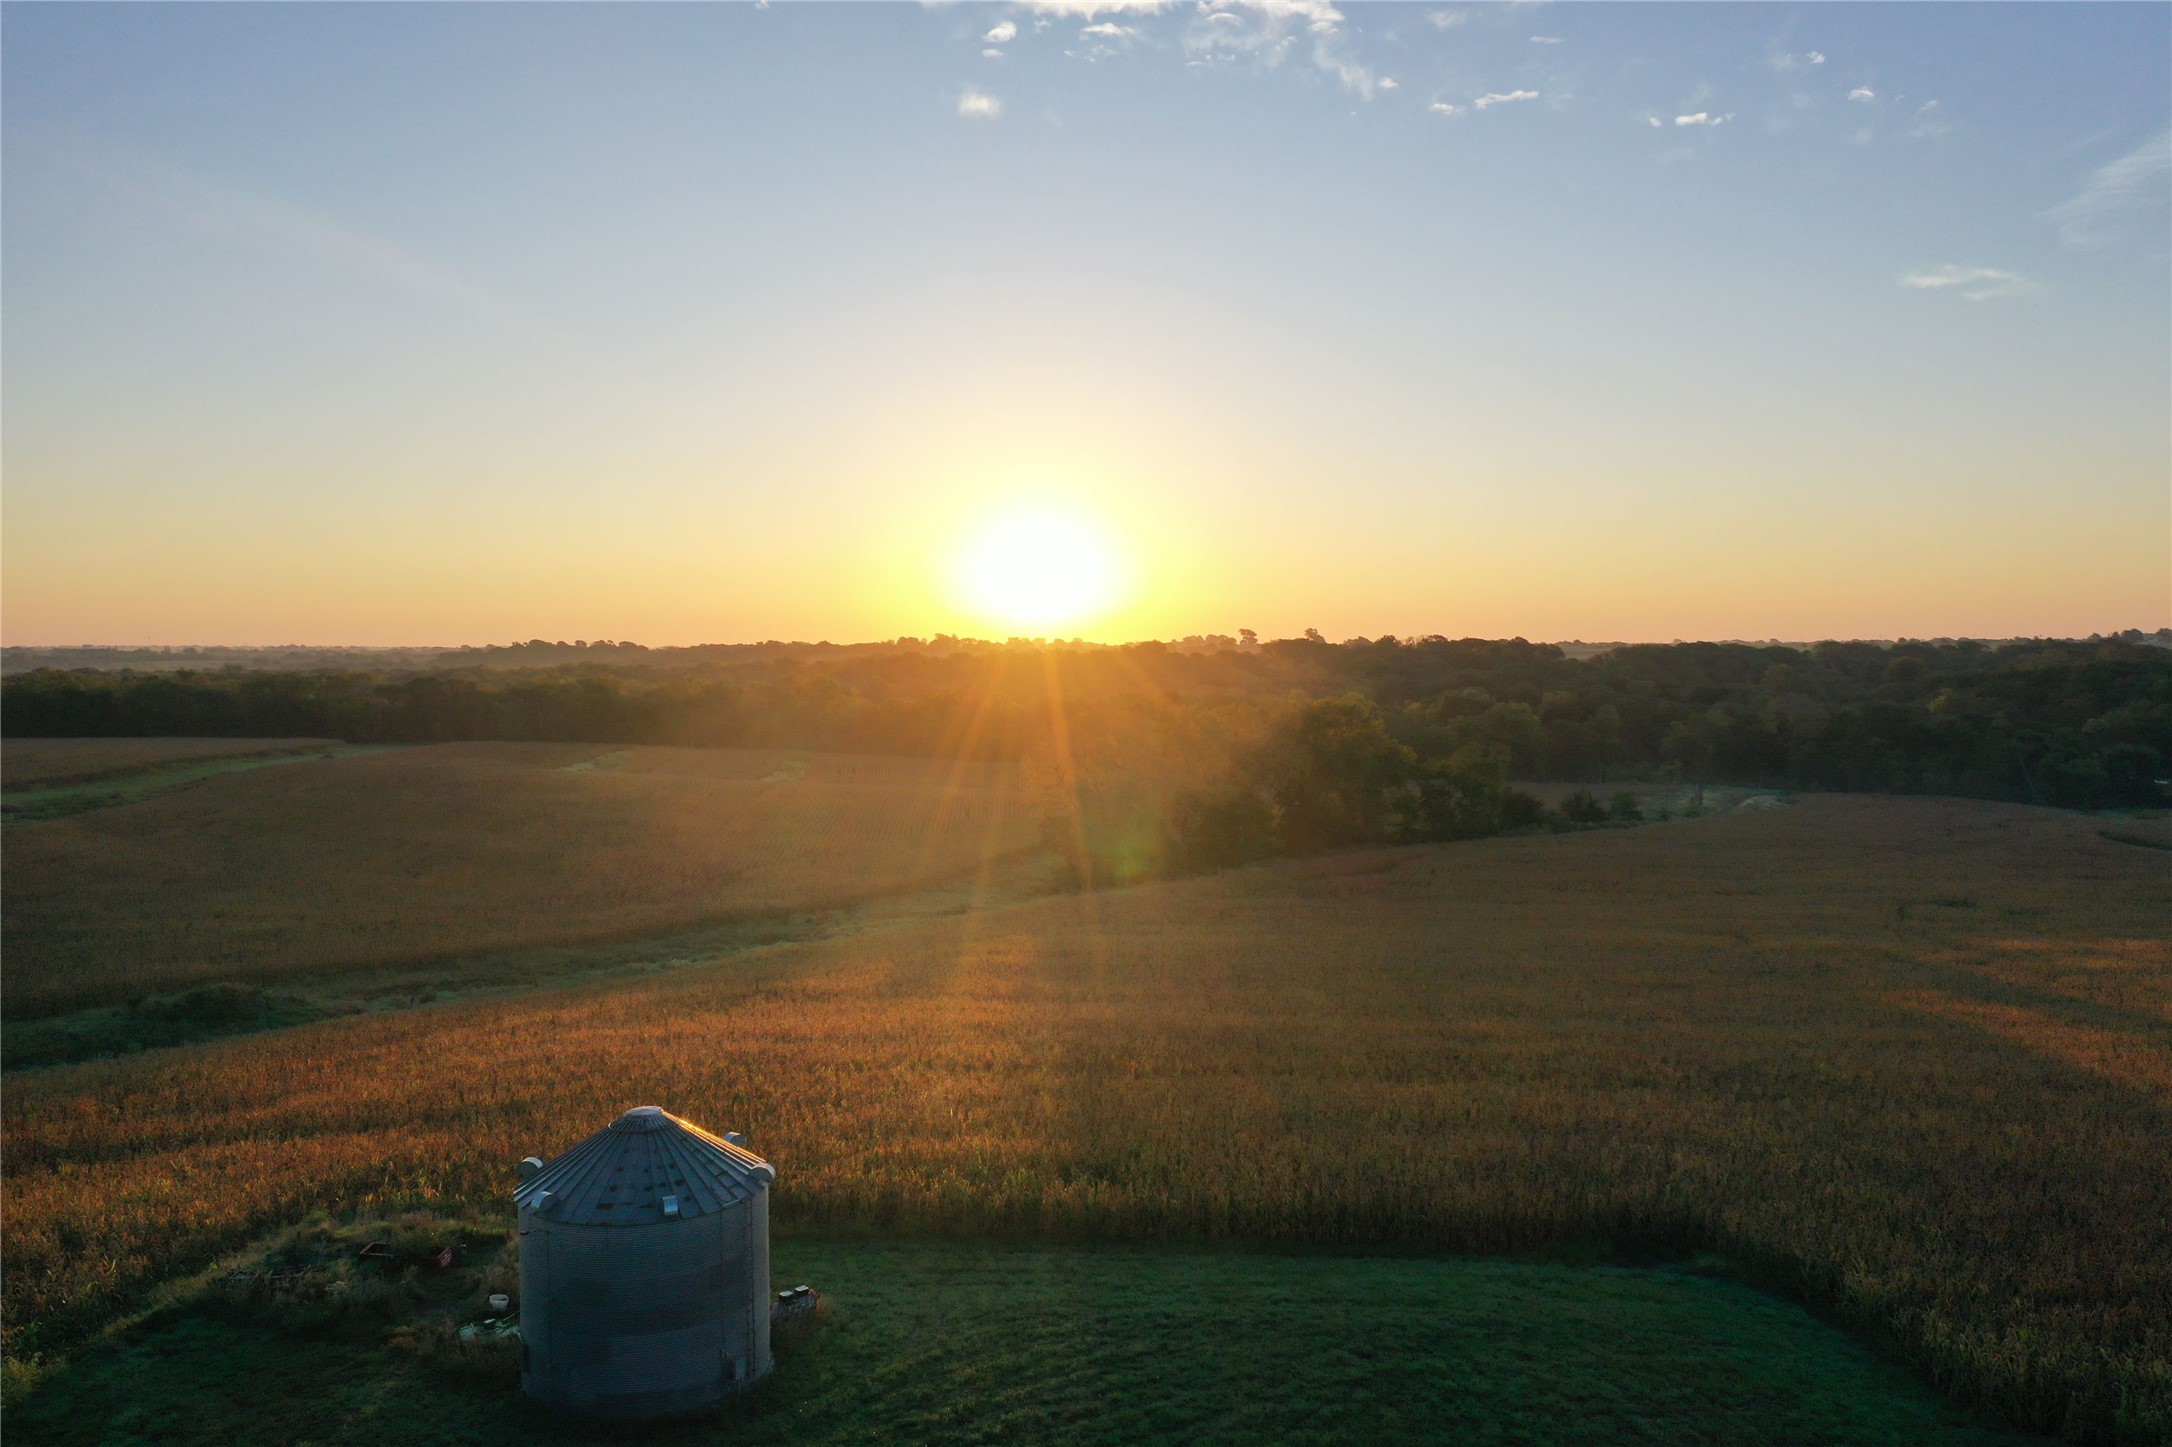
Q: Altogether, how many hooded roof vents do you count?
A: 5